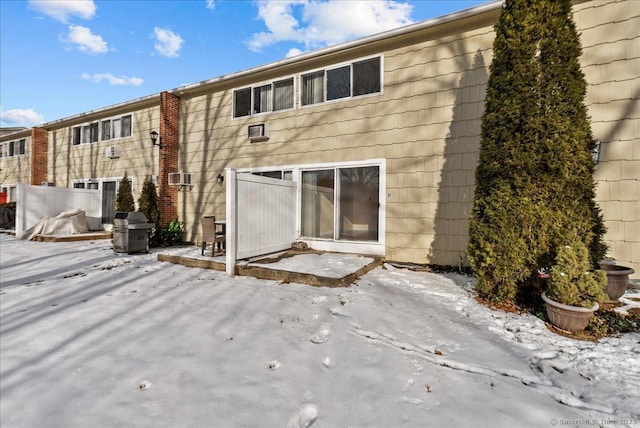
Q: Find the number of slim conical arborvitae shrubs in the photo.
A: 2